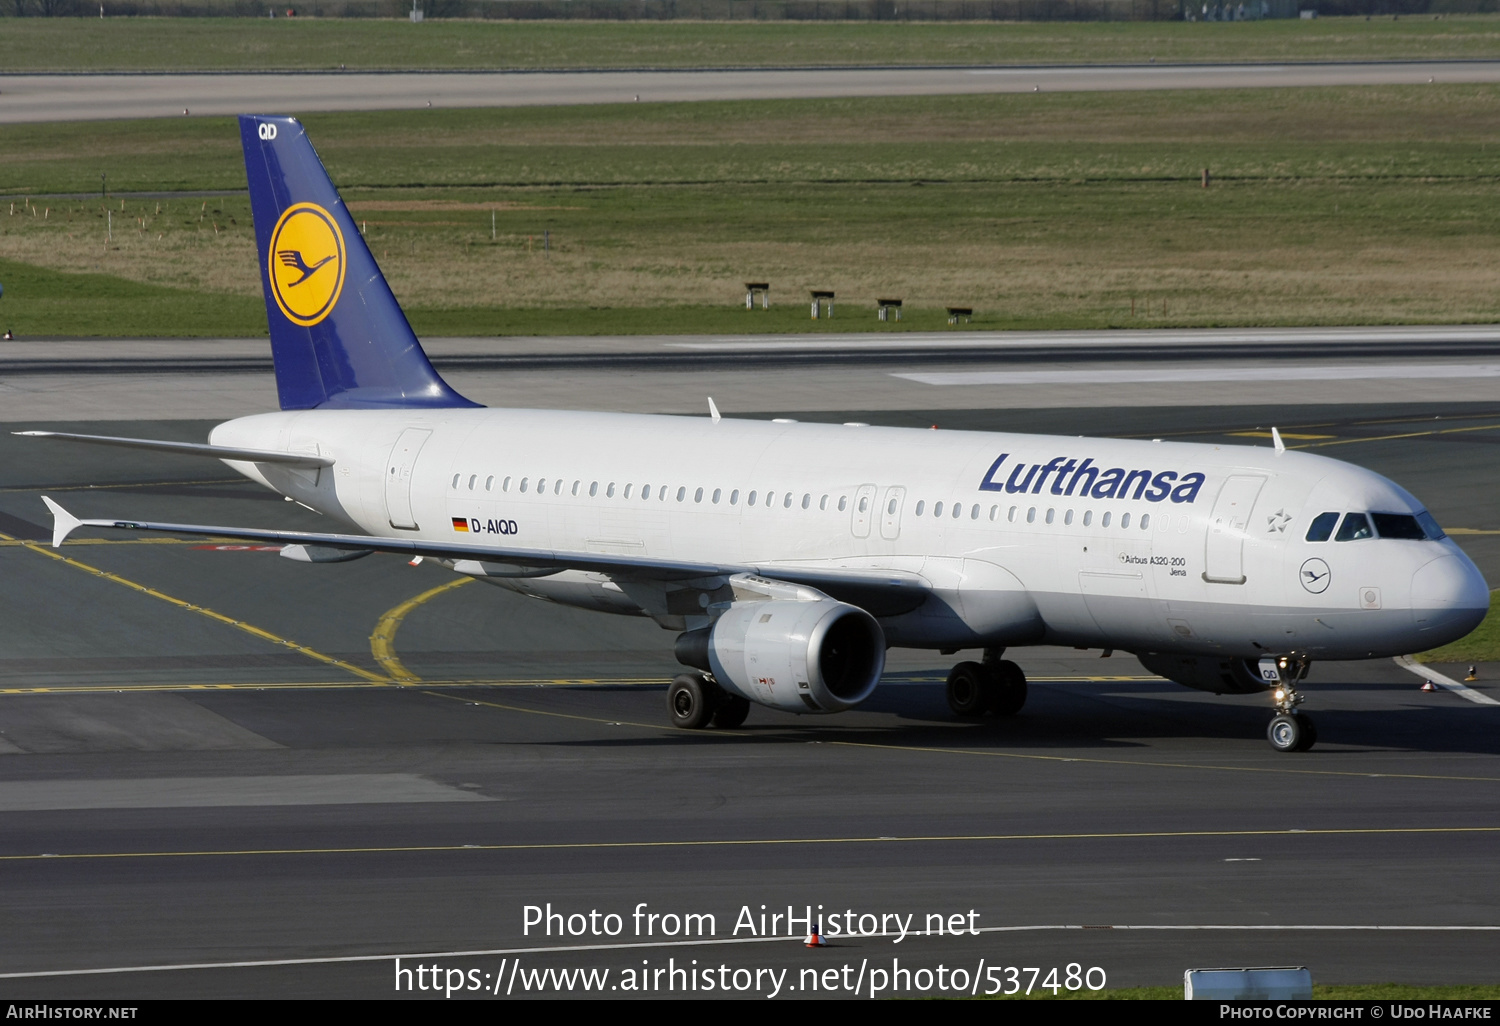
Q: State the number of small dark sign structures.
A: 4